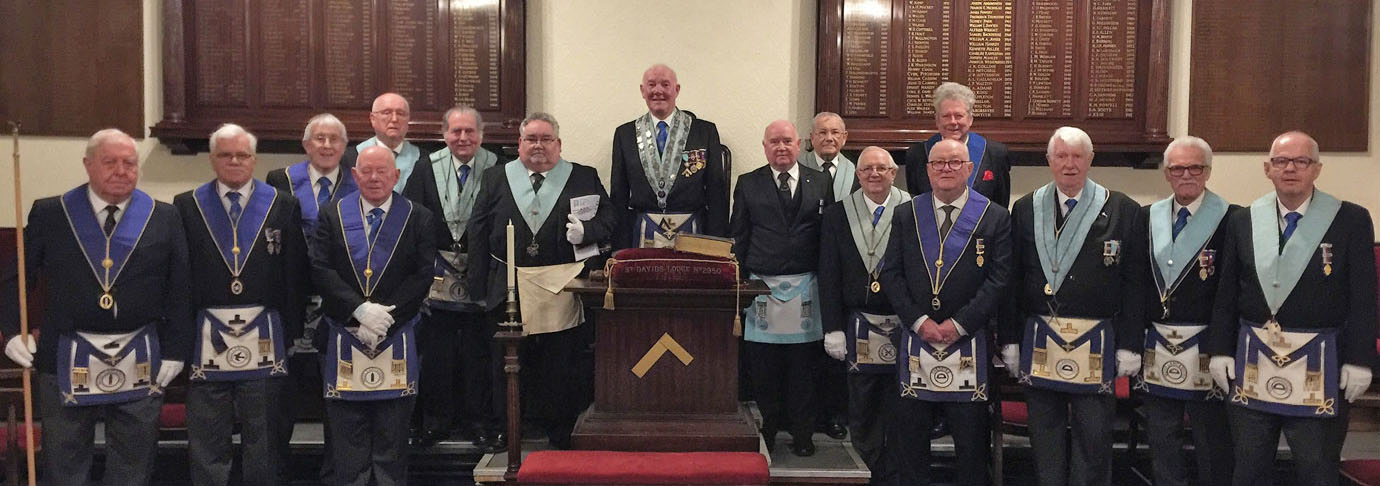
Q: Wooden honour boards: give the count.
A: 4